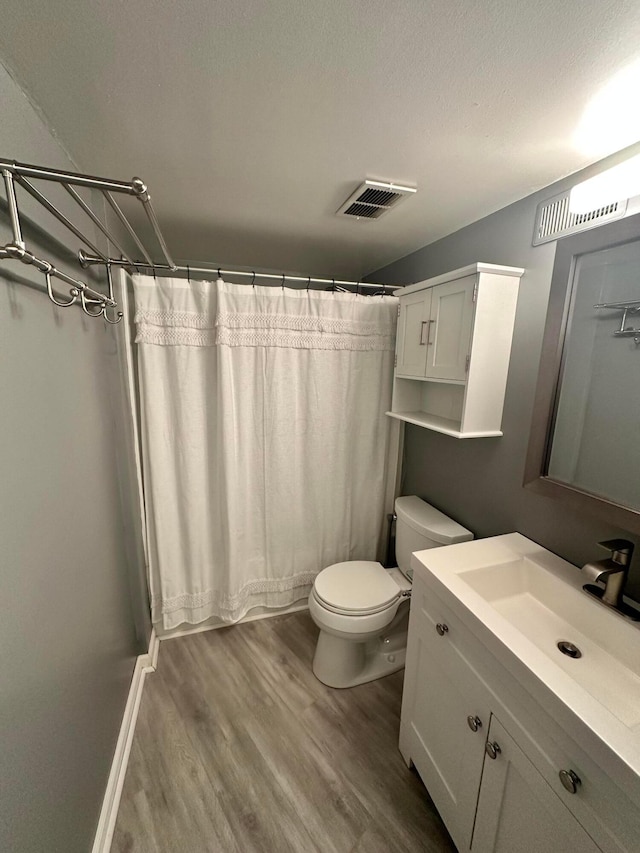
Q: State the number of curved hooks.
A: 3